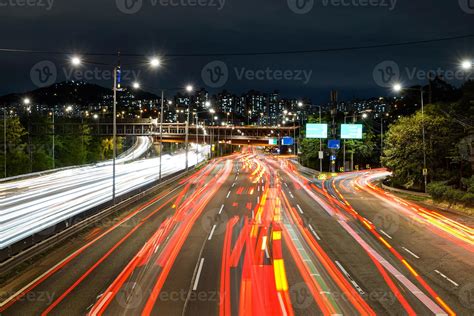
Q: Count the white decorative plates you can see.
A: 0